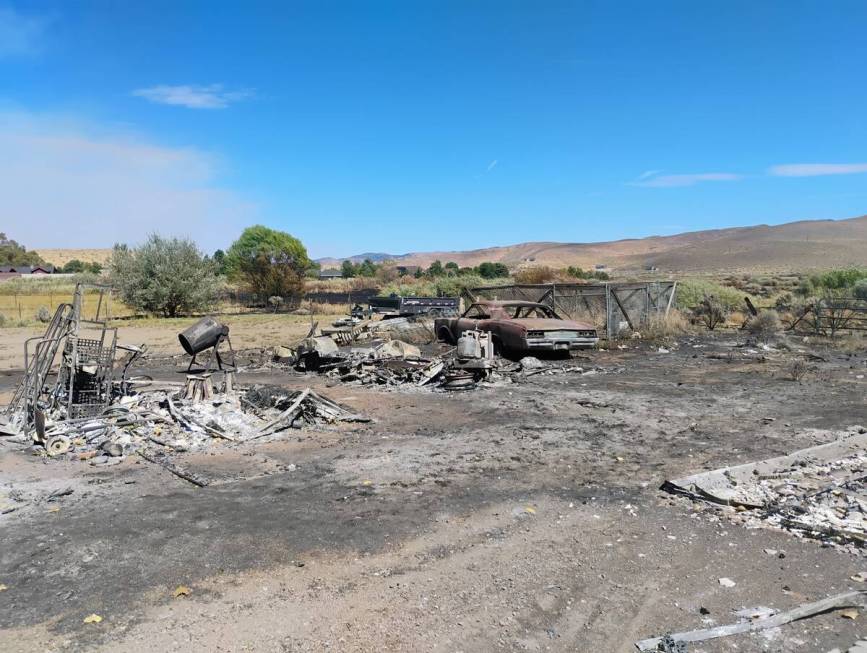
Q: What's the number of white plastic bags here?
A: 0